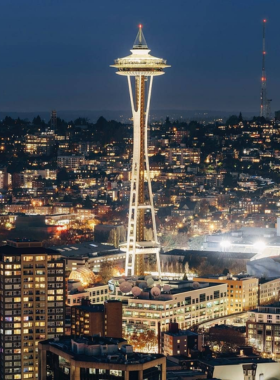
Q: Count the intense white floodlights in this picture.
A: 2